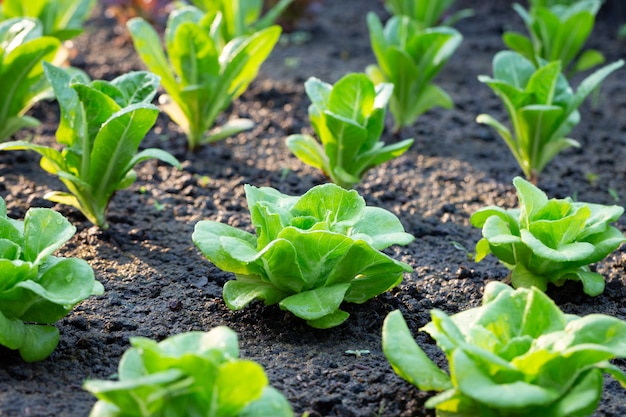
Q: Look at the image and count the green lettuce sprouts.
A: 15